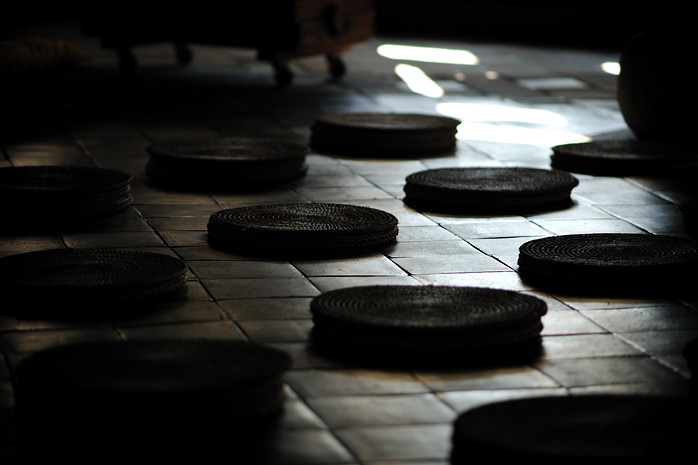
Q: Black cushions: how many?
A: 11